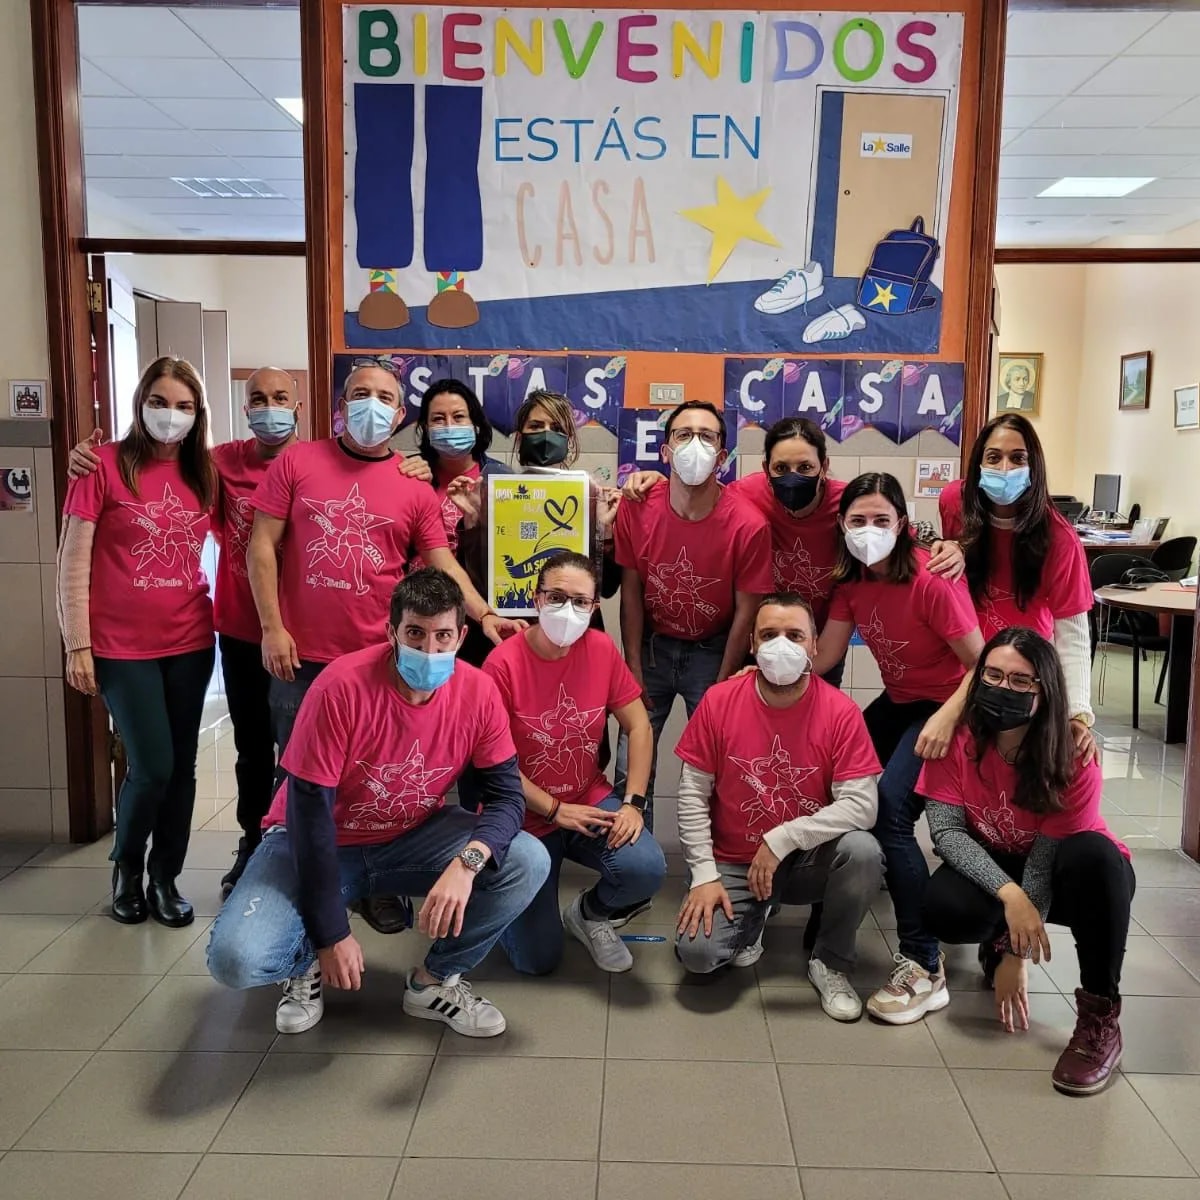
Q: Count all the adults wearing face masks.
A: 13